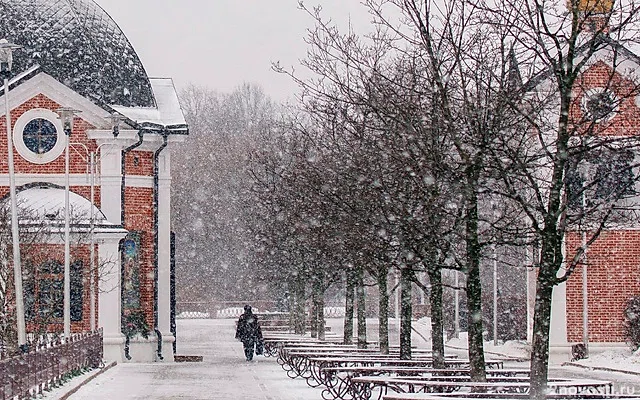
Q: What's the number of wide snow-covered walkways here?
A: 1